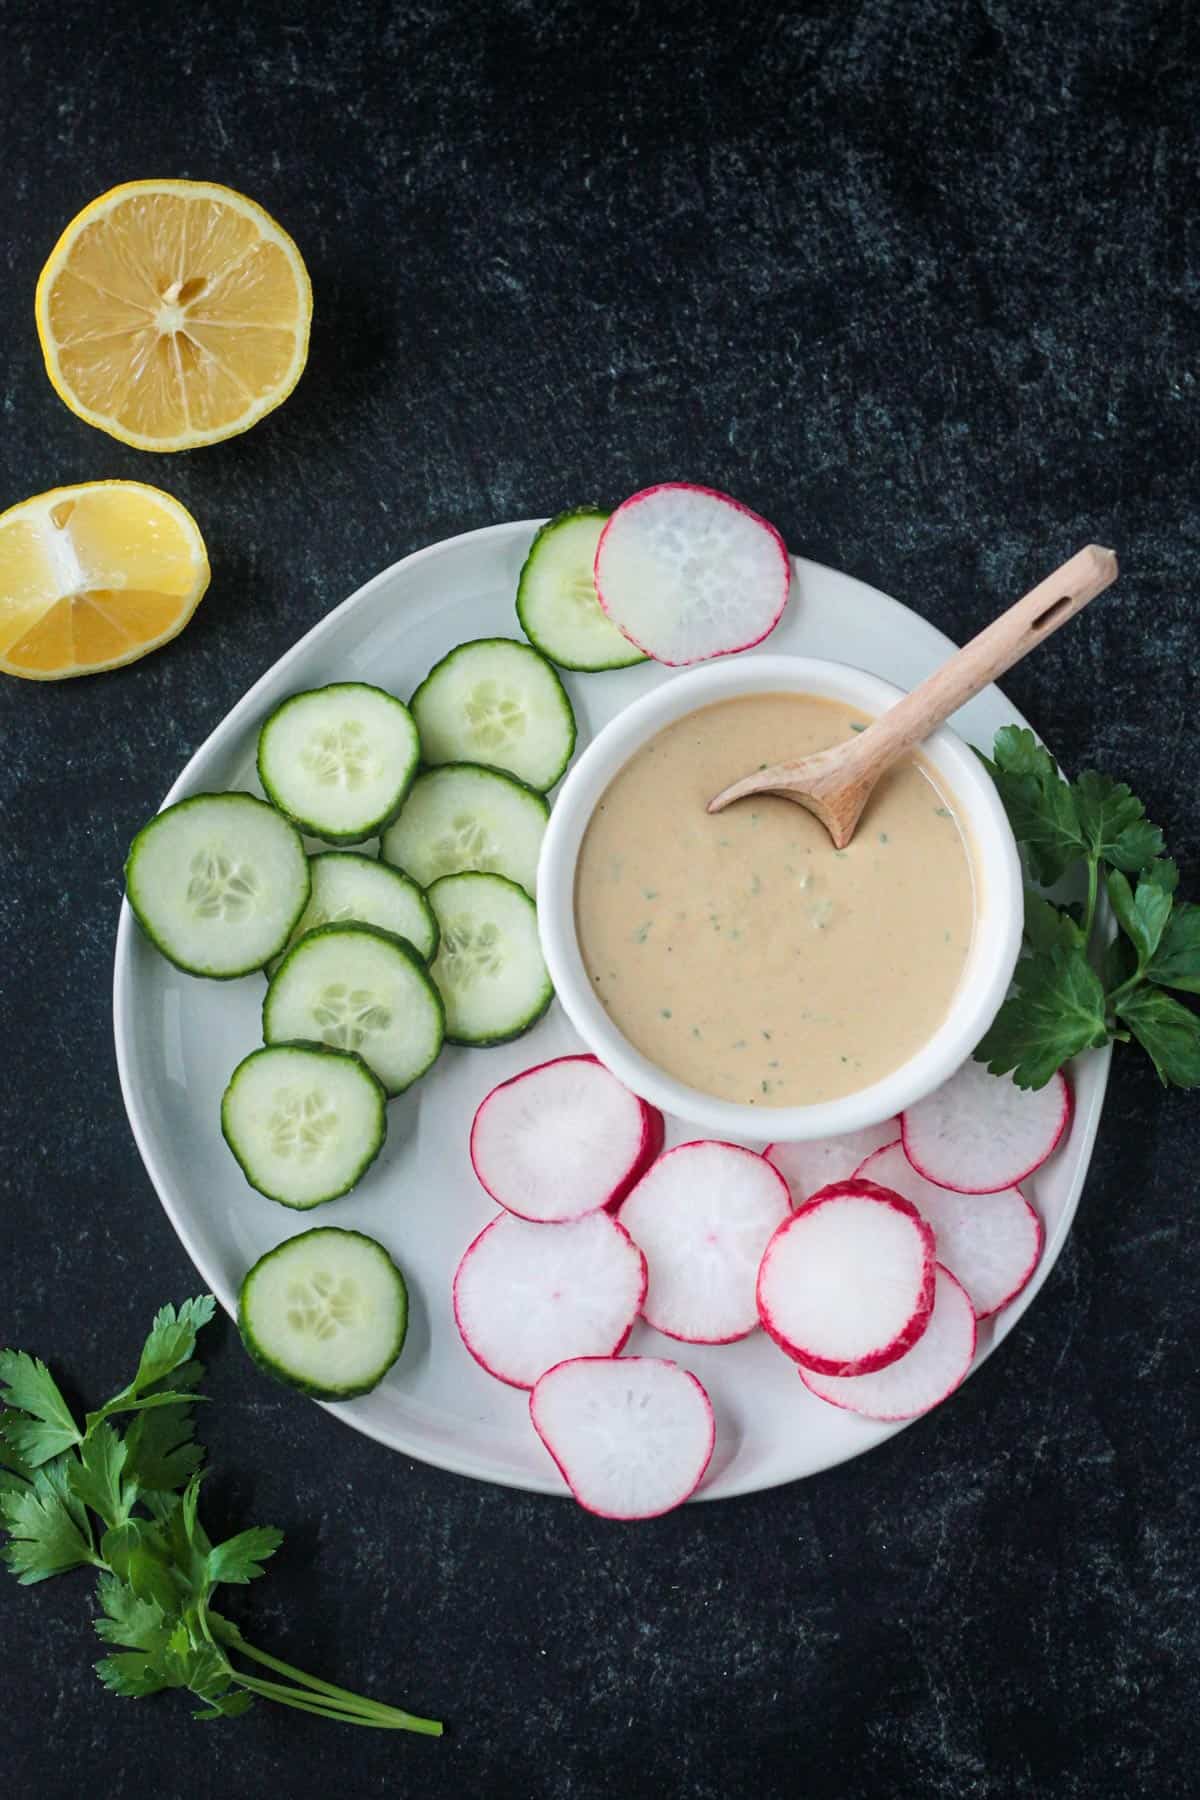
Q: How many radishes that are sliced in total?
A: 10